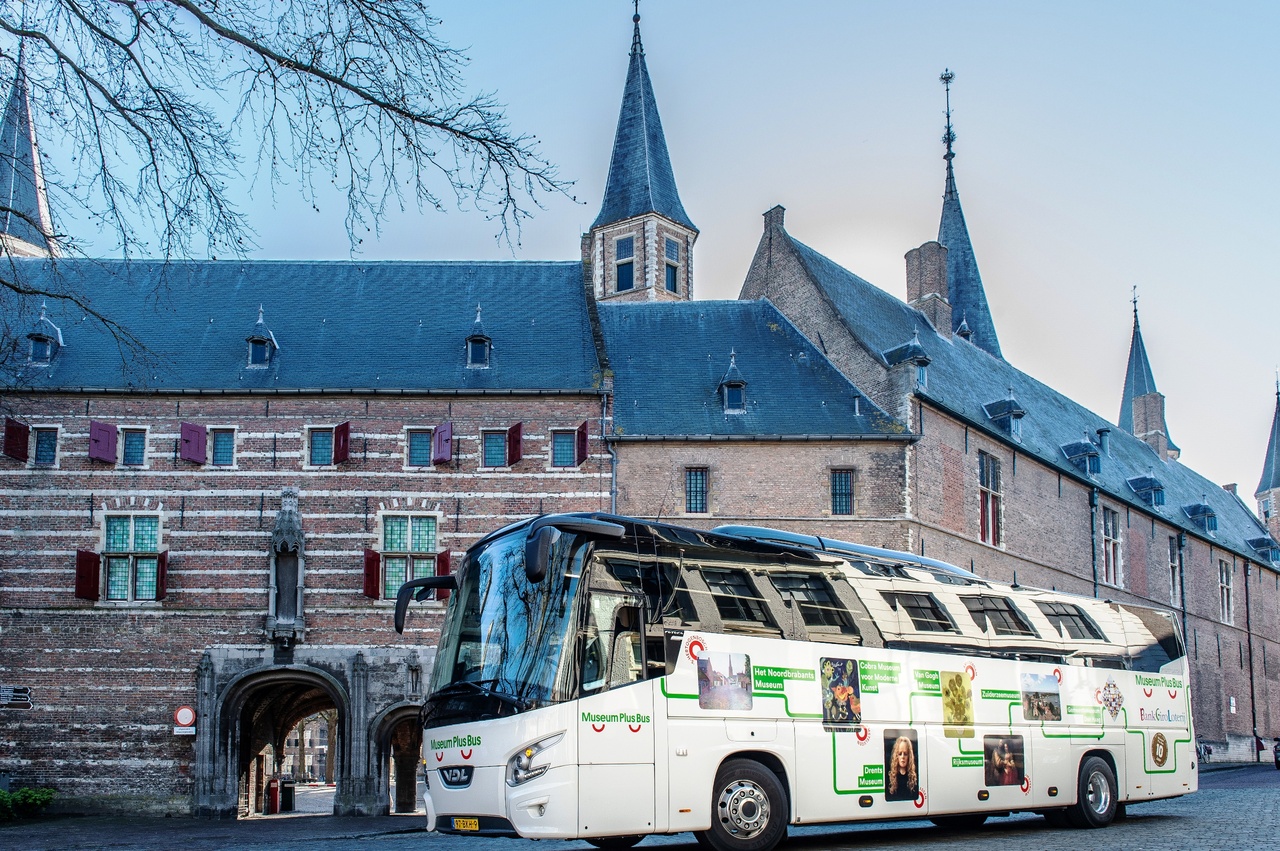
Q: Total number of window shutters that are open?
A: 11